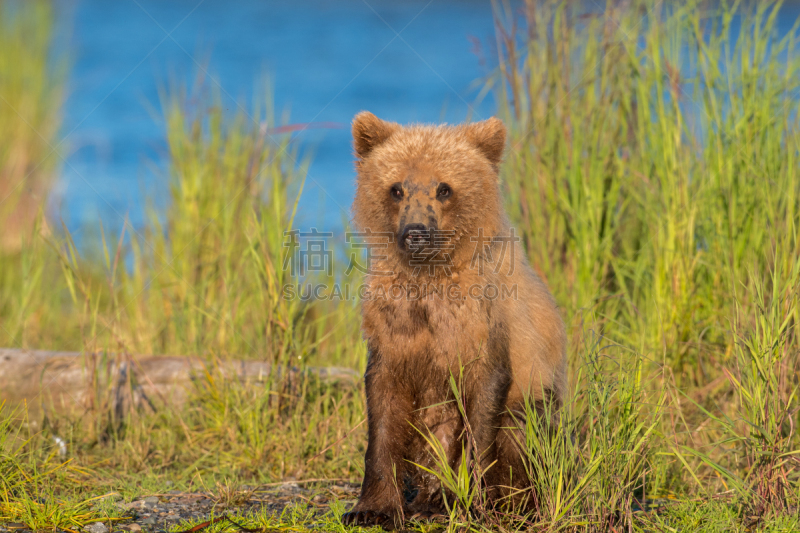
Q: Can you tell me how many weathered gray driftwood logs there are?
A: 1